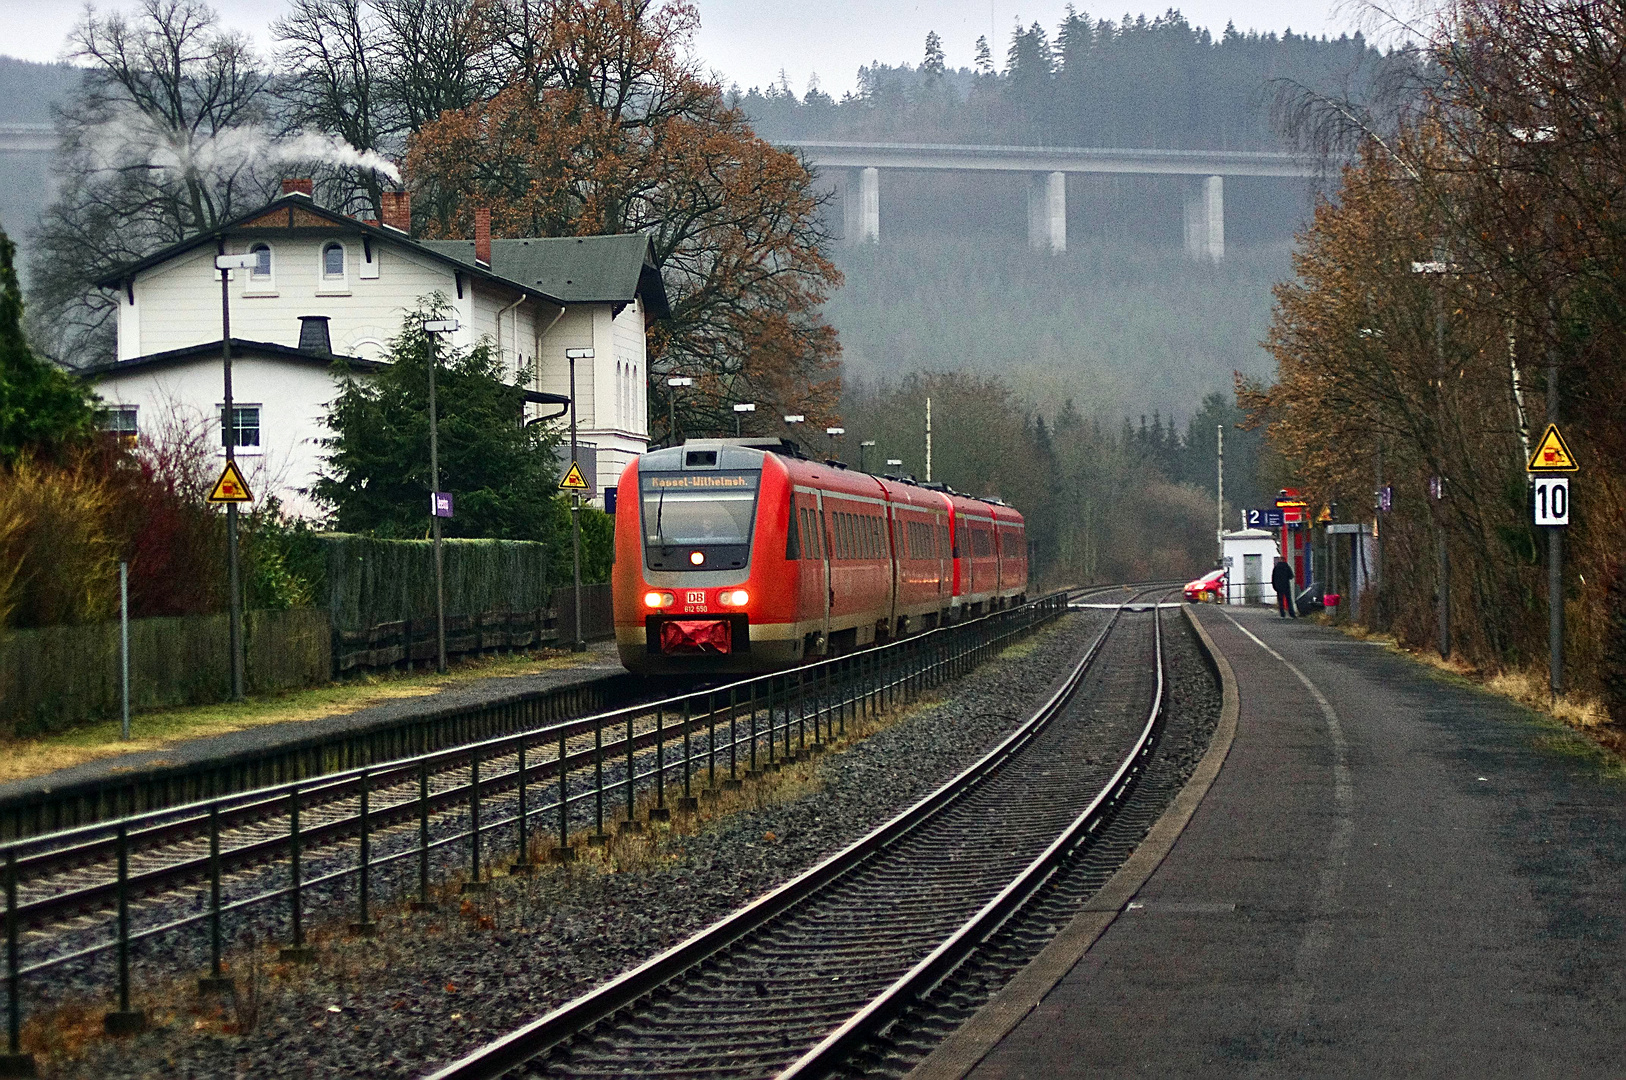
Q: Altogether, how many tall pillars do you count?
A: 3